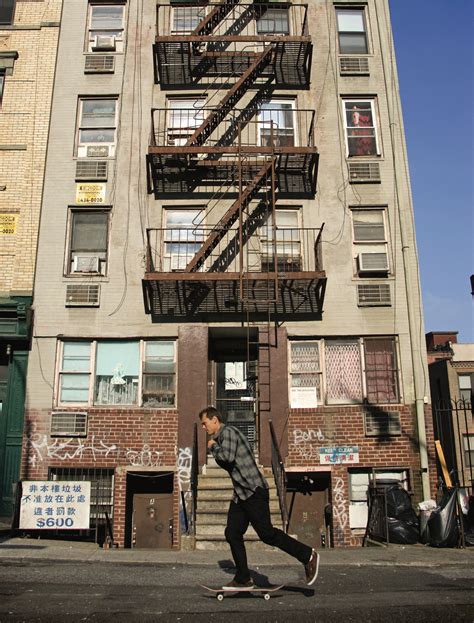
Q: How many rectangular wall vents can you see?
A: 8